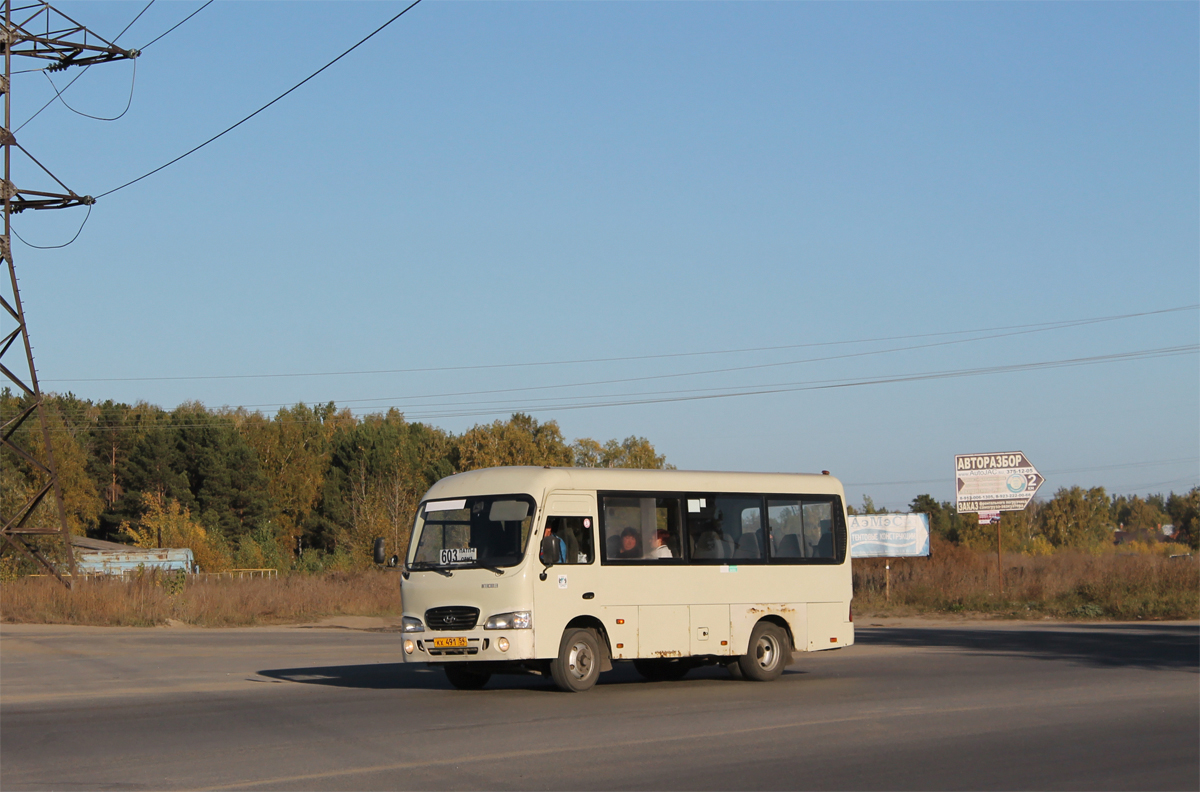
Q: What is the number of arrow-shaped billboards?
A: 1